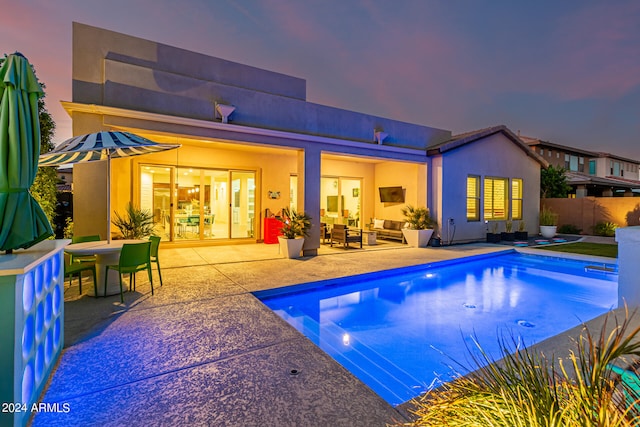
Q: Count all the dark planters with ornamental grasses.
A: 3